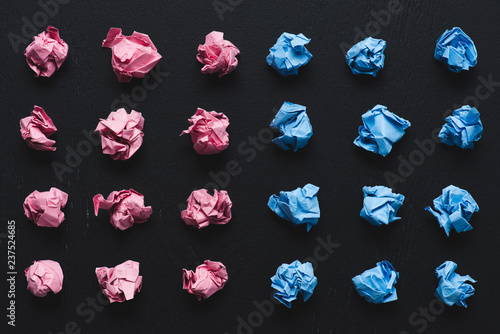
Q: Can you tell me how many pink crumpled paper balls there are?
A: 12